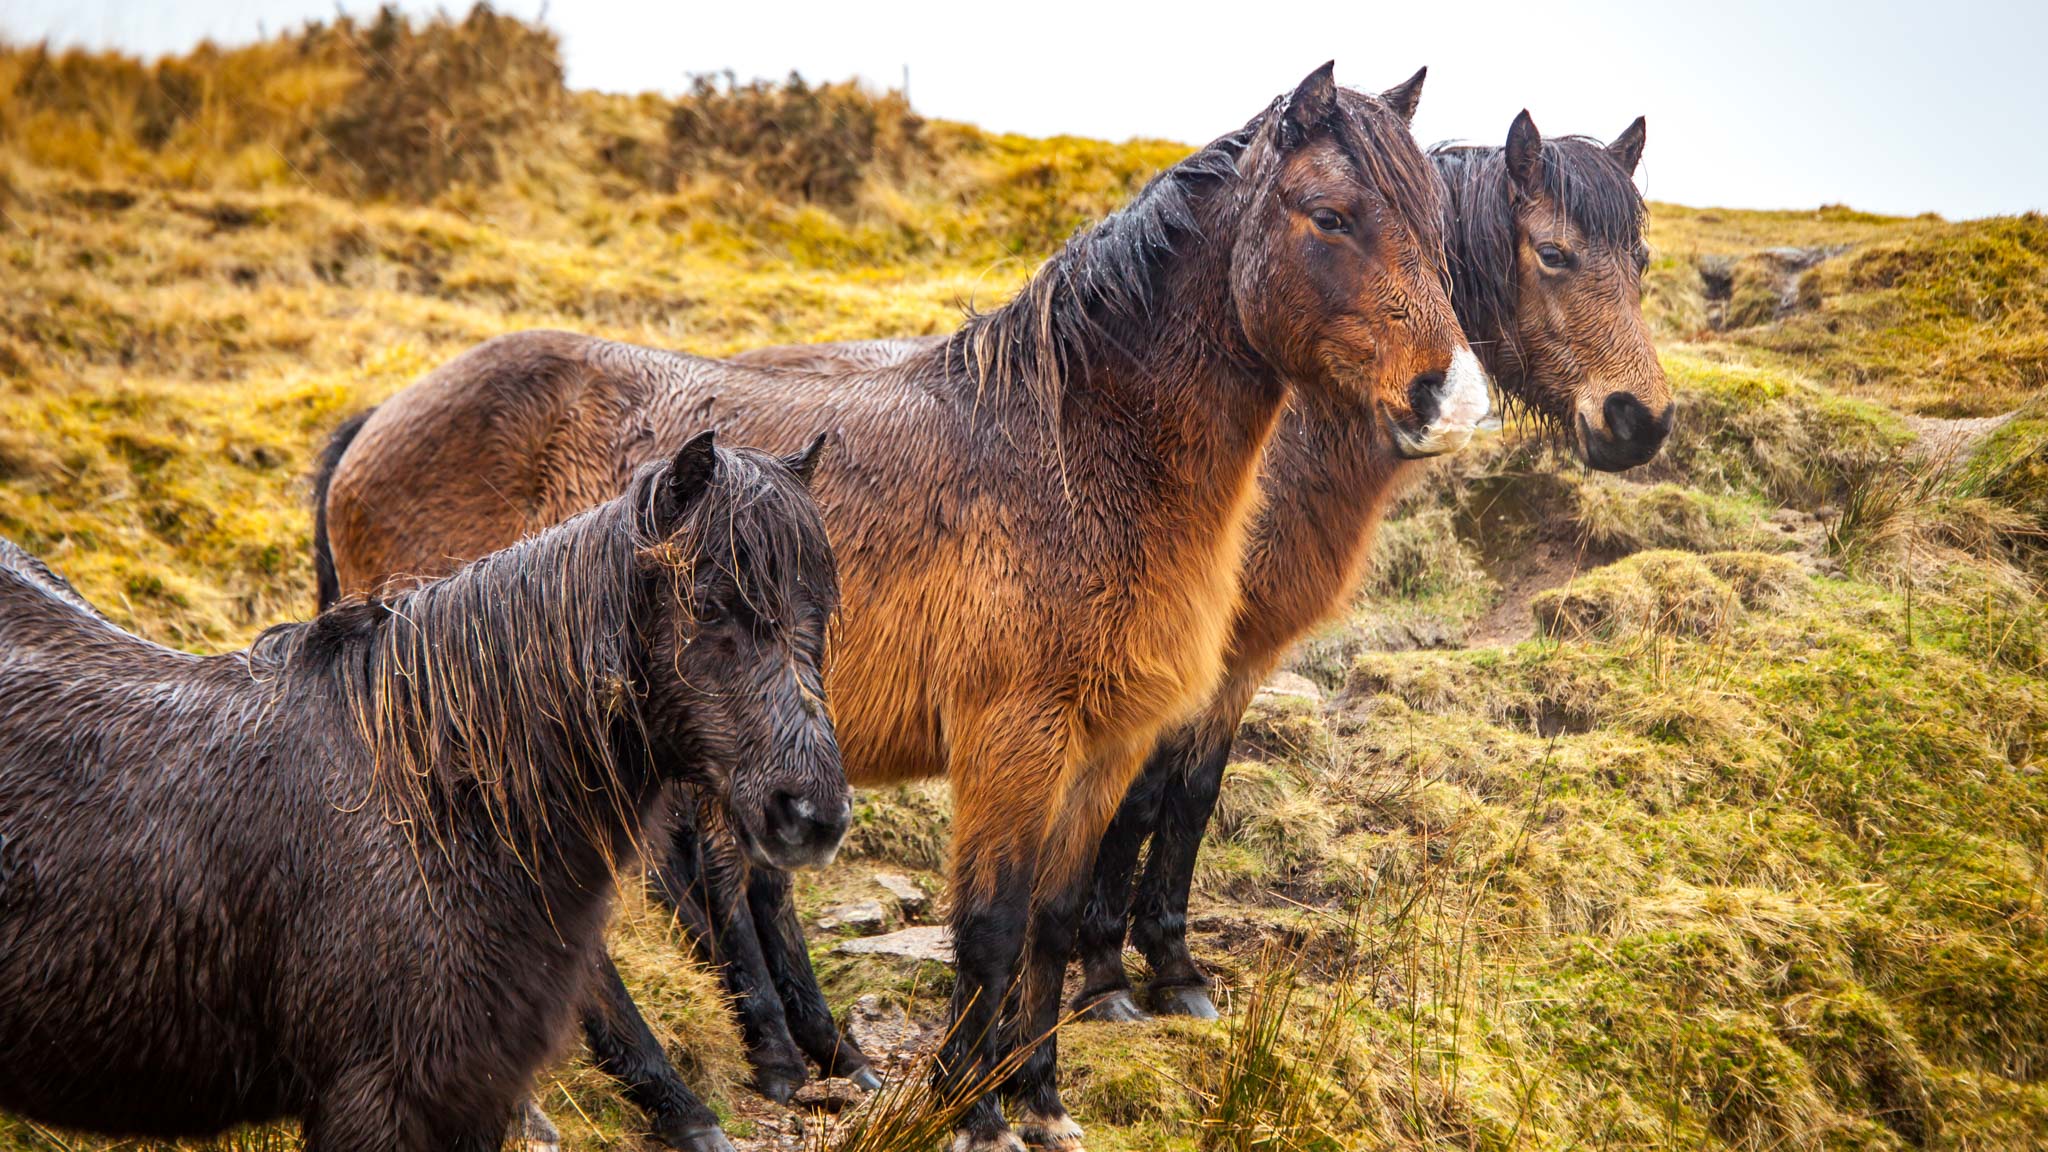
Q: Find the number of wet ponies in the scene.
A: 3